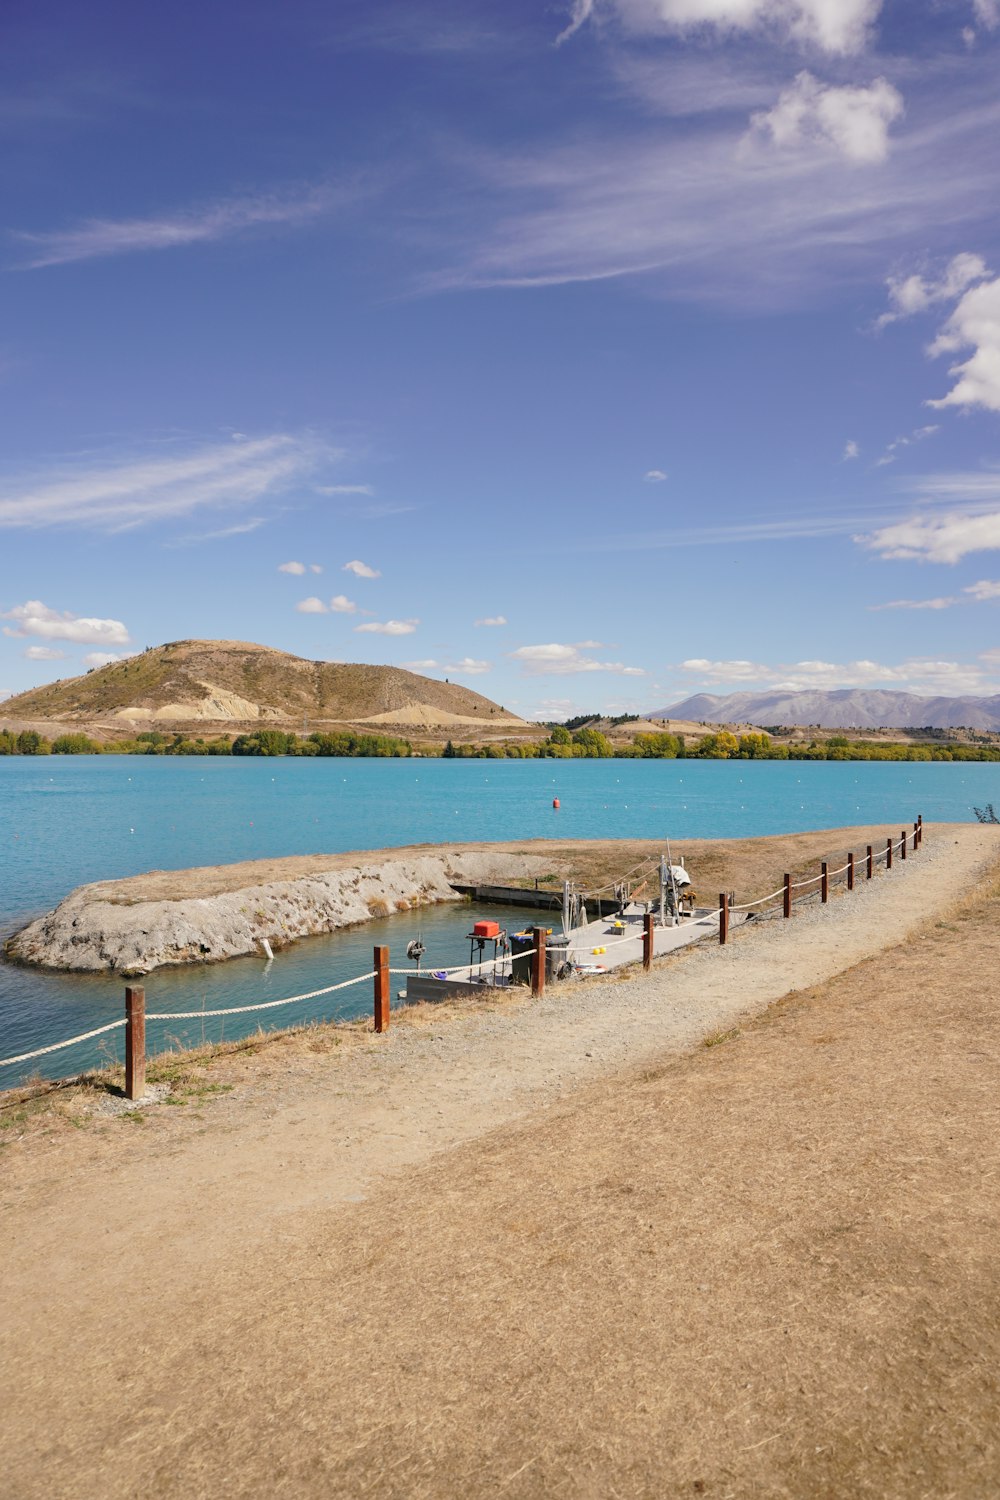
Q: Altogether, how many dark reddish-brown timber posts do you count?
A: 13